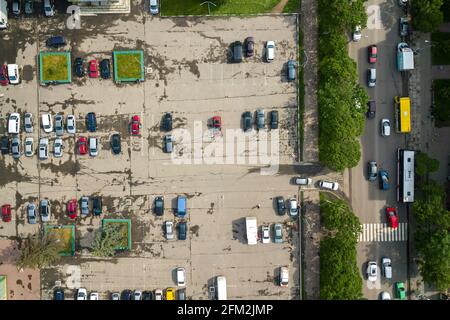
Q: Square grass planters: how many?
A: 4